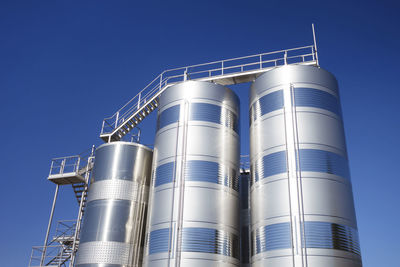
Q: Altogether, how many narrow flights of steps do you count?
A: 3